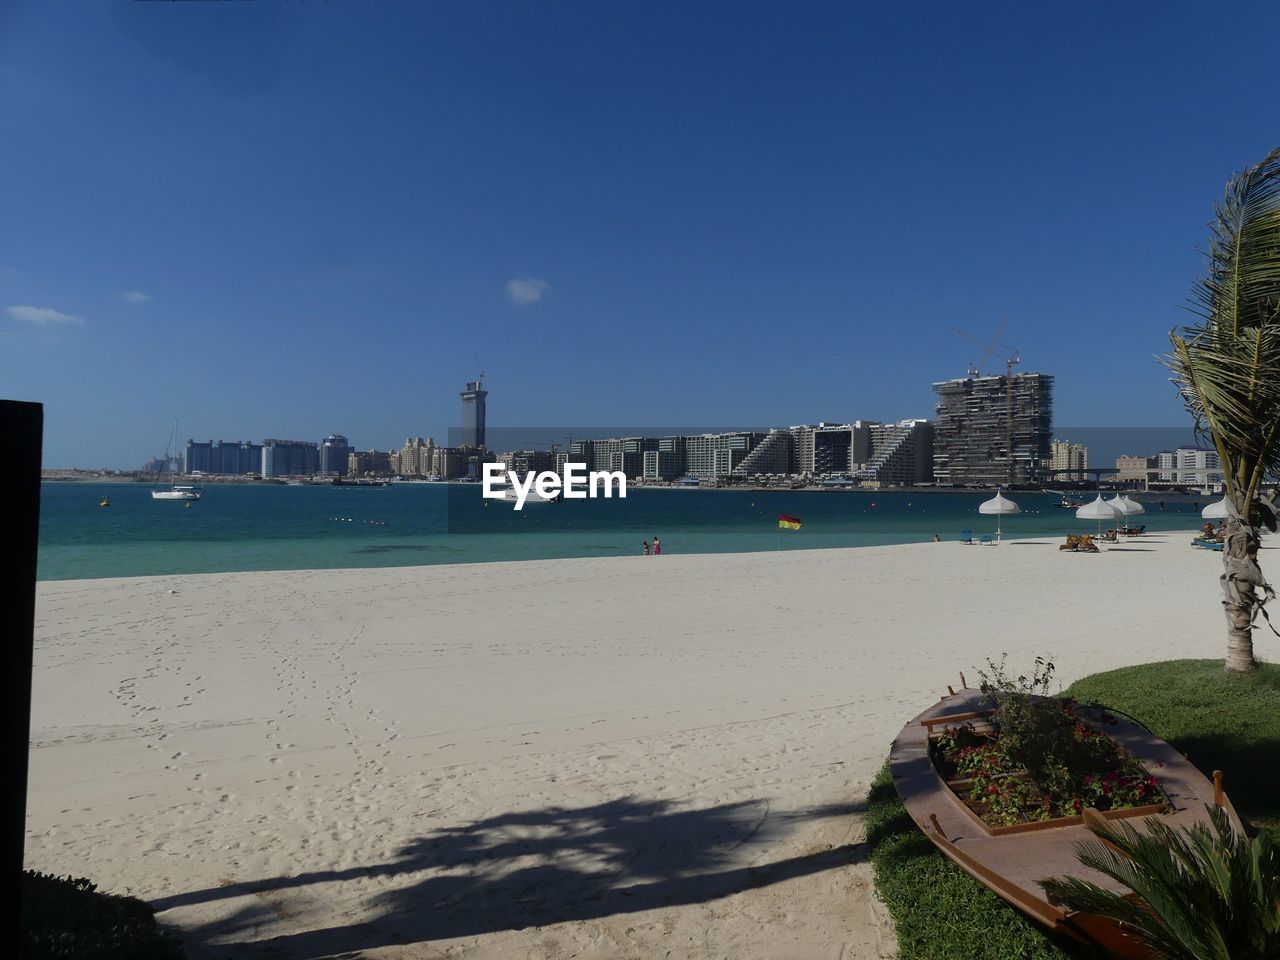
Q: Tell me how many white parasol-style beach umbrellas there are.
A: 5